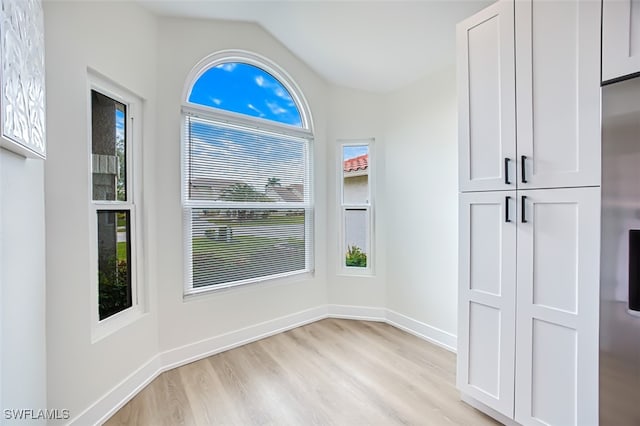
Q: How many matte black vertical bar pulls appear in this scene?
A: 4